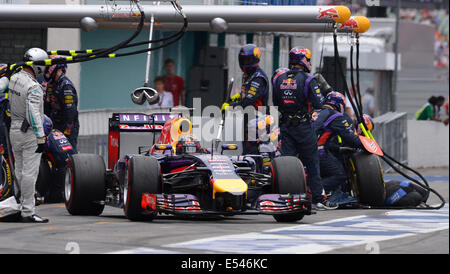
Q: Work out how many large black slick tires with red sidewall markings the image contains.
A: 3